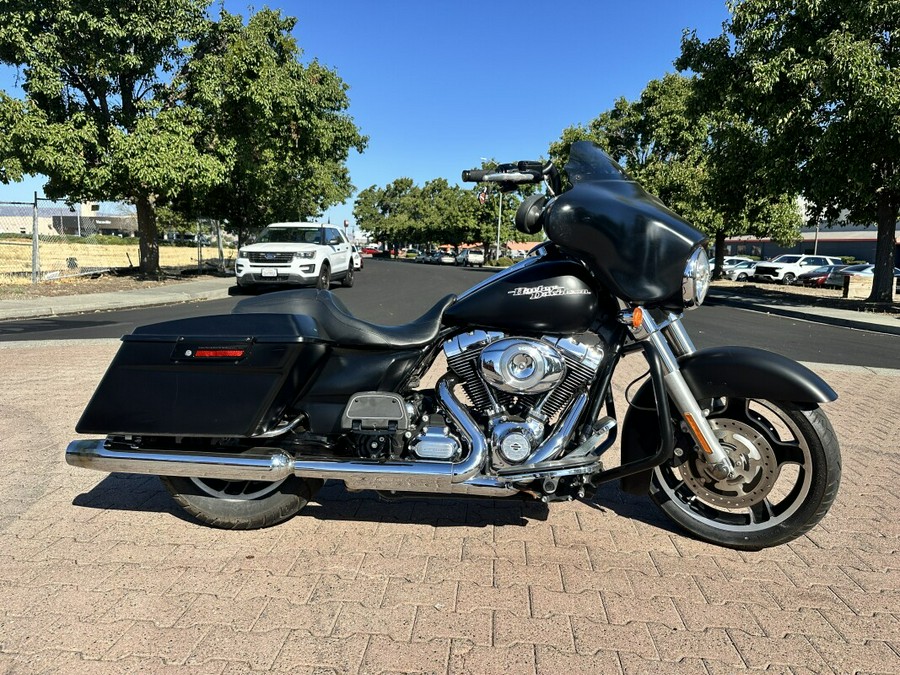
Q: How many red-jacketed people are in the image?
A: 0